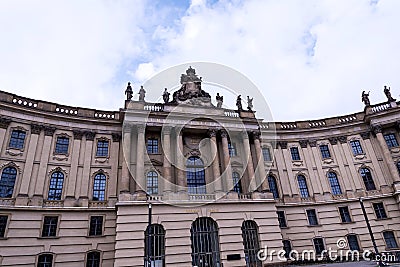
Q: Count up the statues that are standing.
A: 8